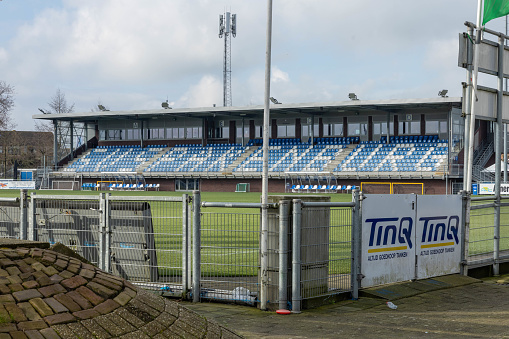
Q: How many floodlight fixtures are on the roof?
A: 6